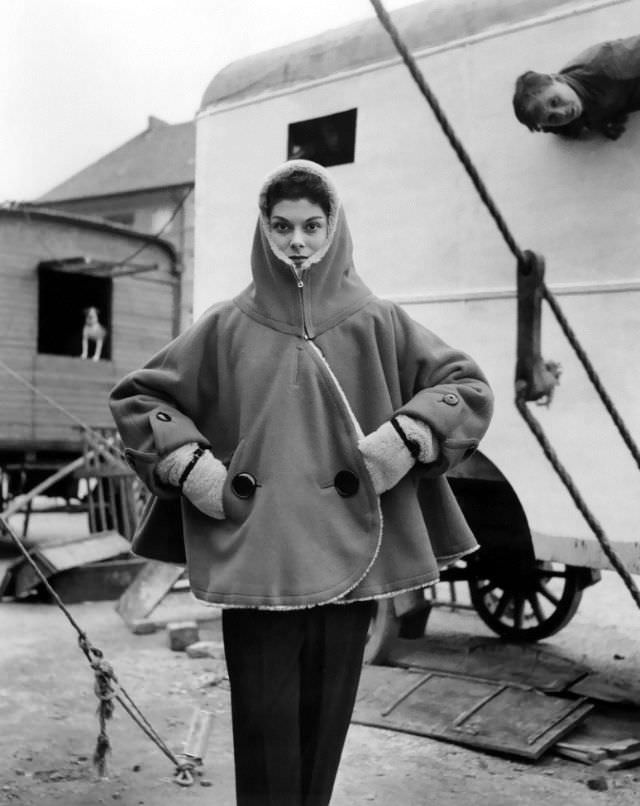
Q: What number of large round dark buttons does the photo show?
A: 2